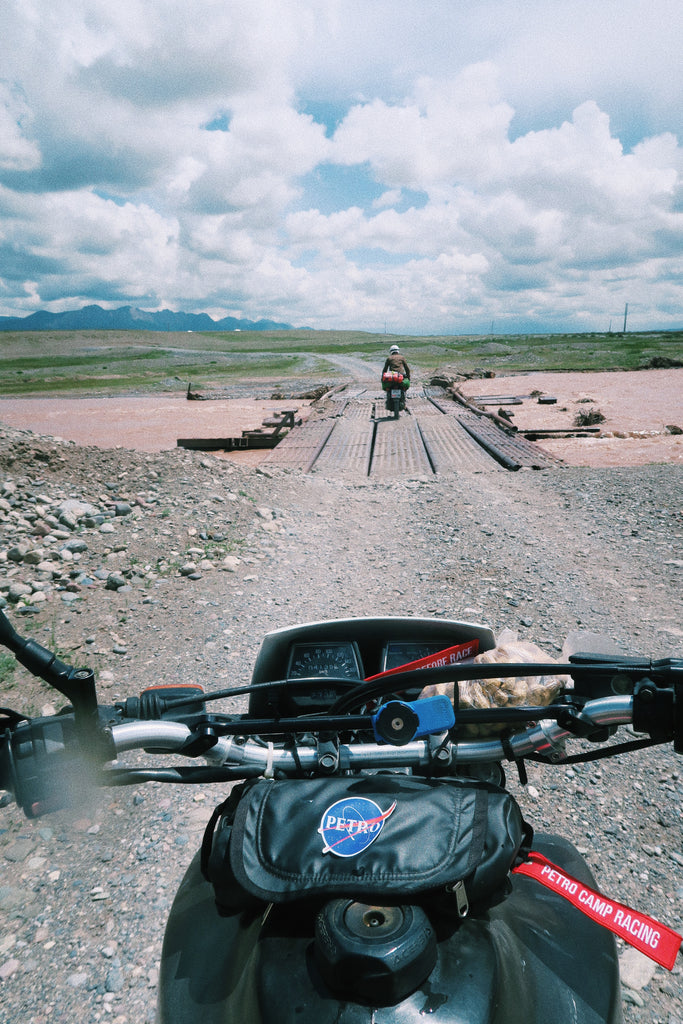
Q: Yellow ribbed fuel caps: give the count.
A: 0